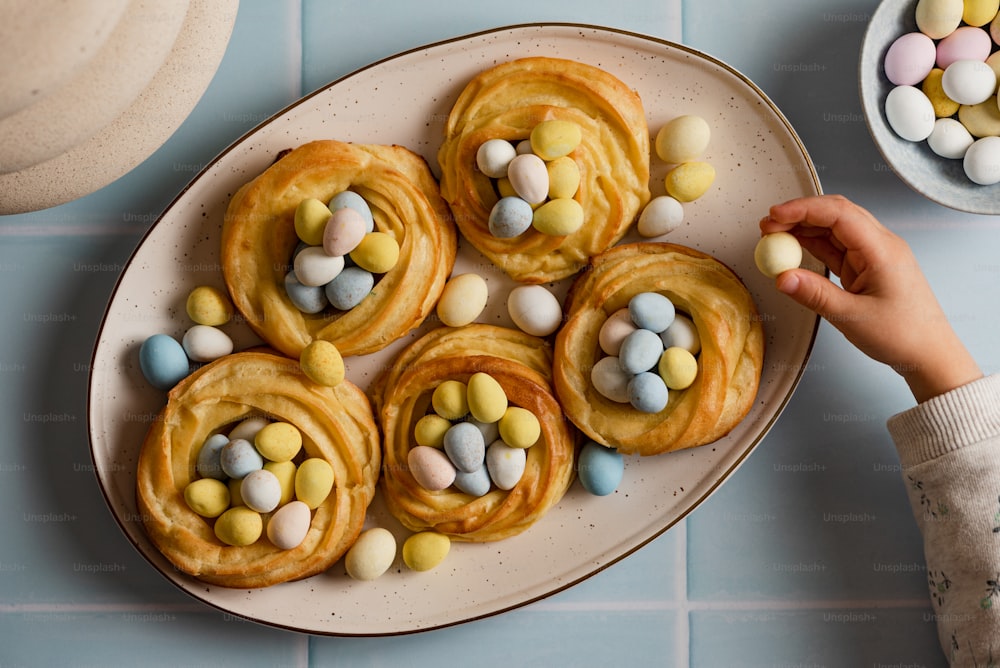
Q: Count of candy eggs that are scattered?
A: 12